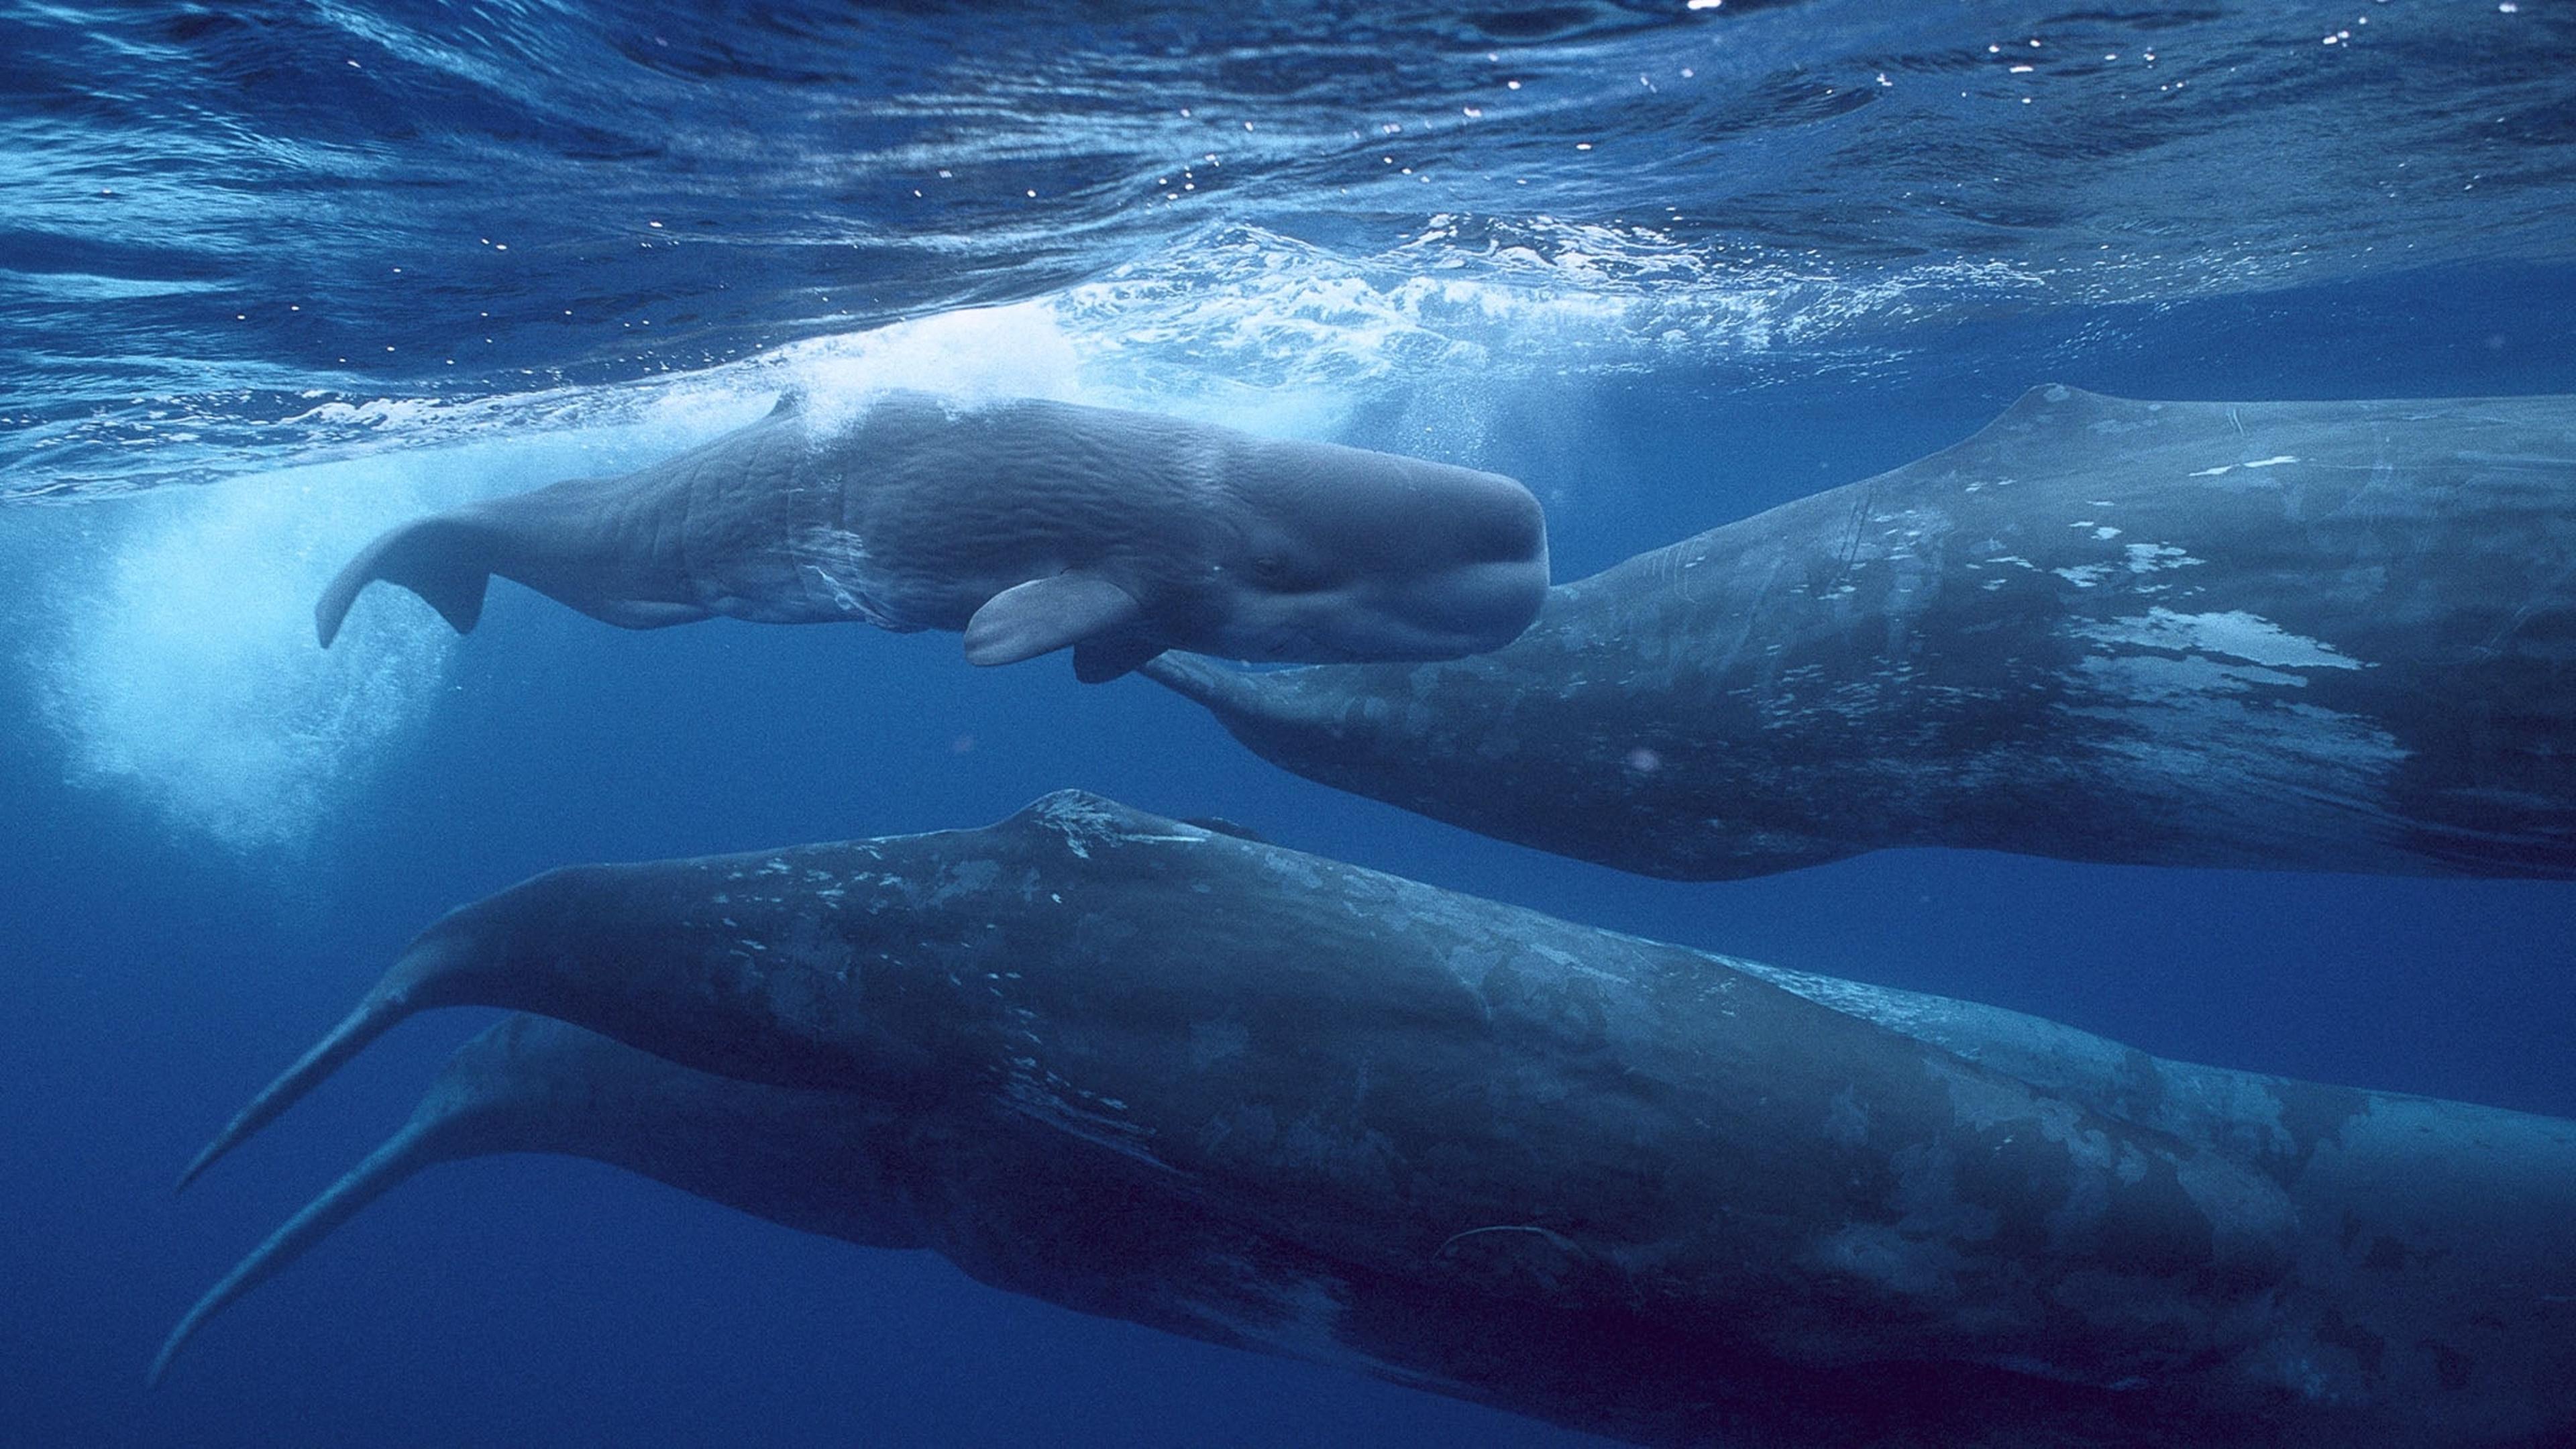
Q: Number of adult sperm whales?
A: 3